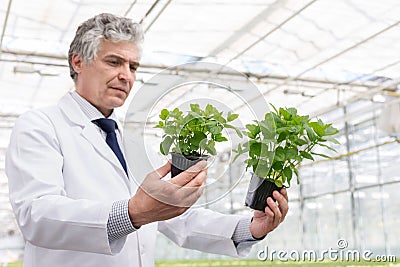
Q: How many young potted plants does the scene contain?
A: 2